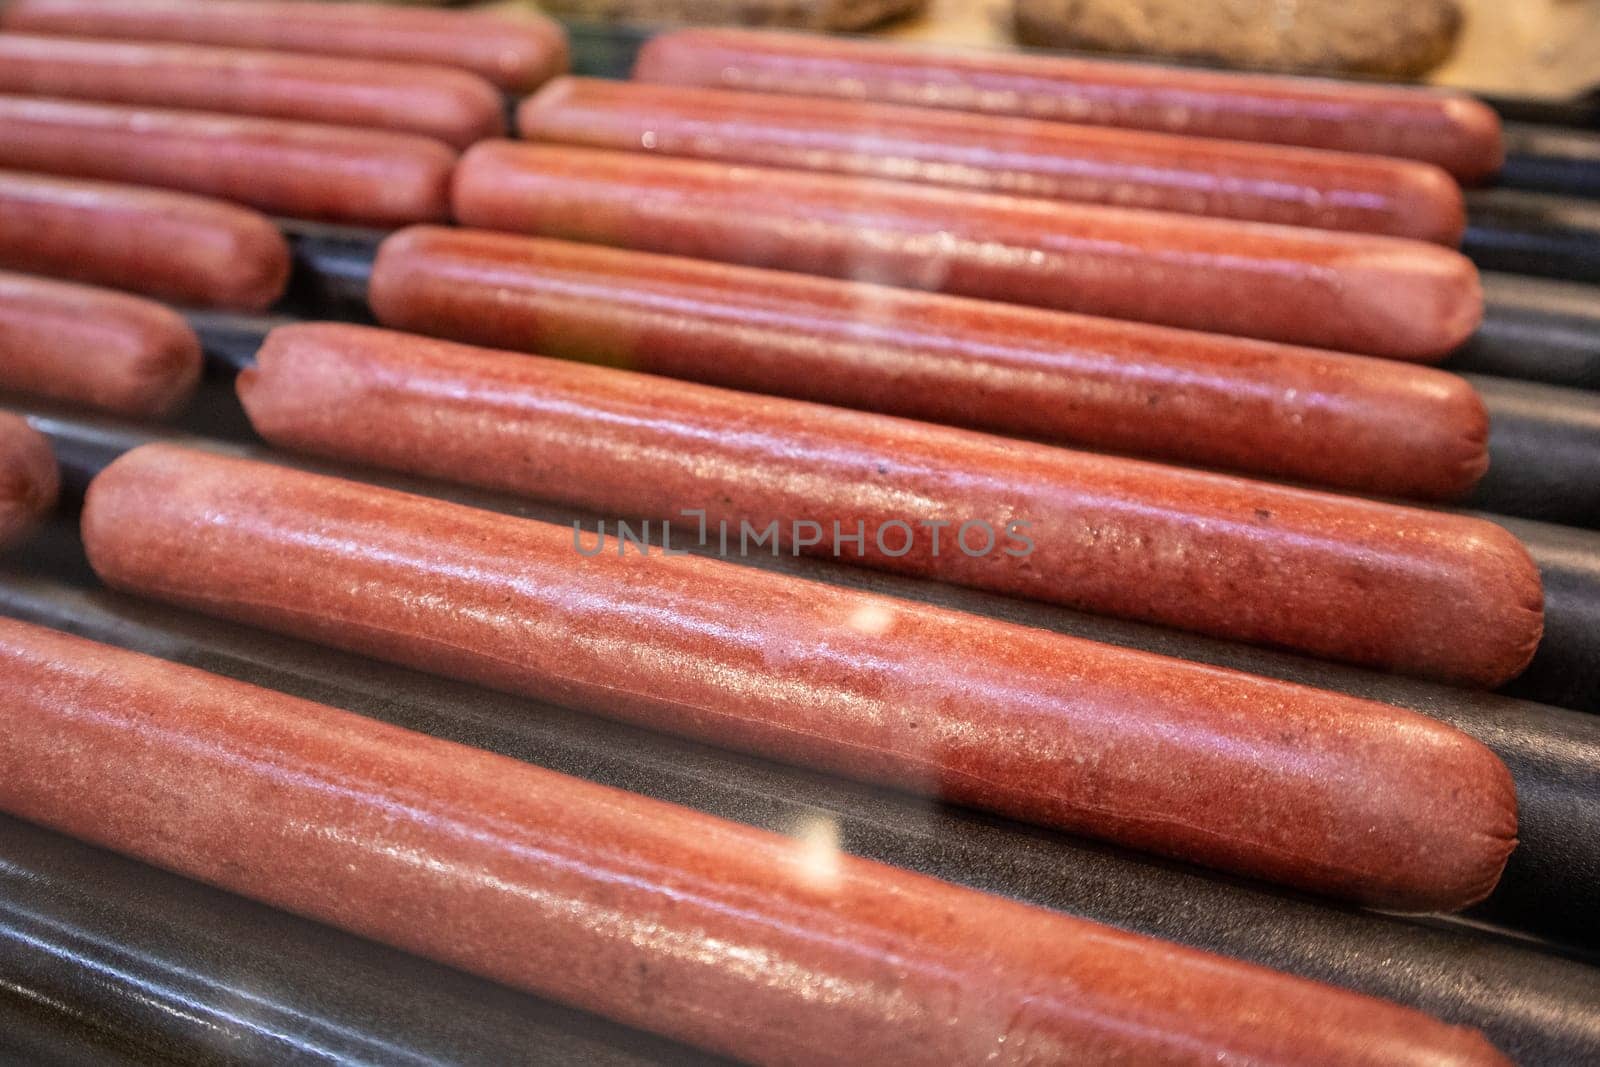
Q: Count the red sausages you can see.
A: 13